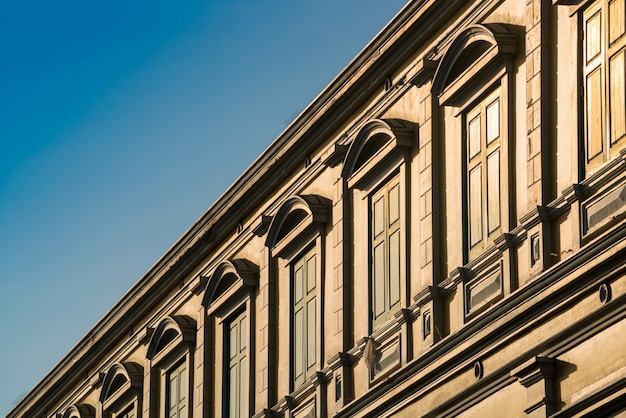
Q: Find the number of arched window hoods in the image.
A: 7